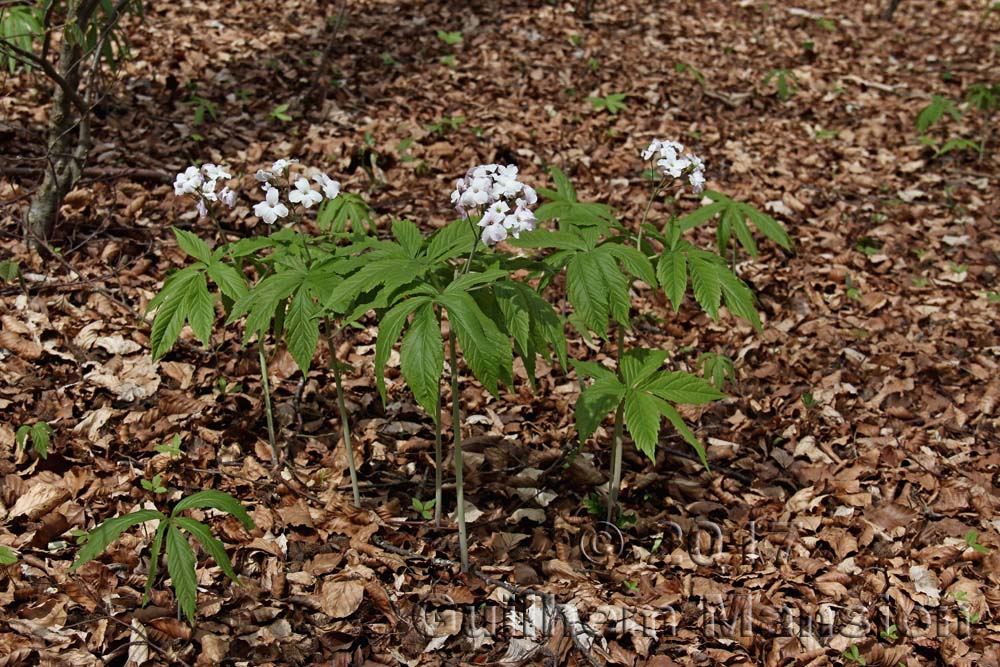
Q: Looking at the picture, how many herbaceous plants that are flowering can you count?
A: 4